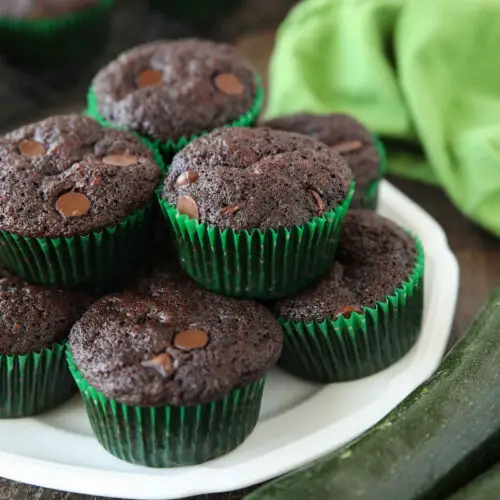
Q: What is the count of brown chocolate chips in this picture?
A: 13